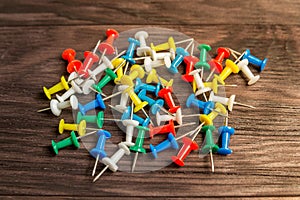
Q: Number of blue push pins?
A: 11